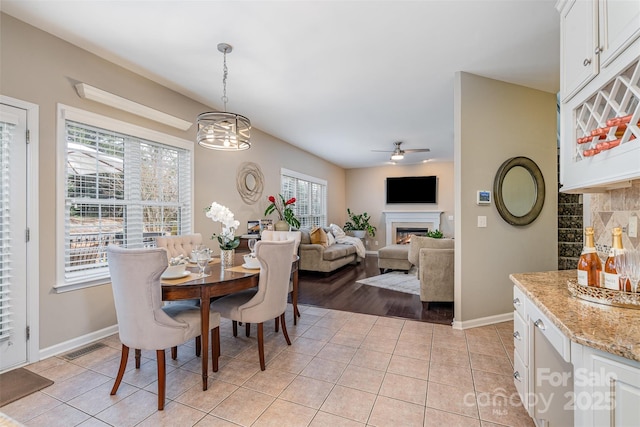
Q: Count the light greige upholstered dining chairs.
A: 4